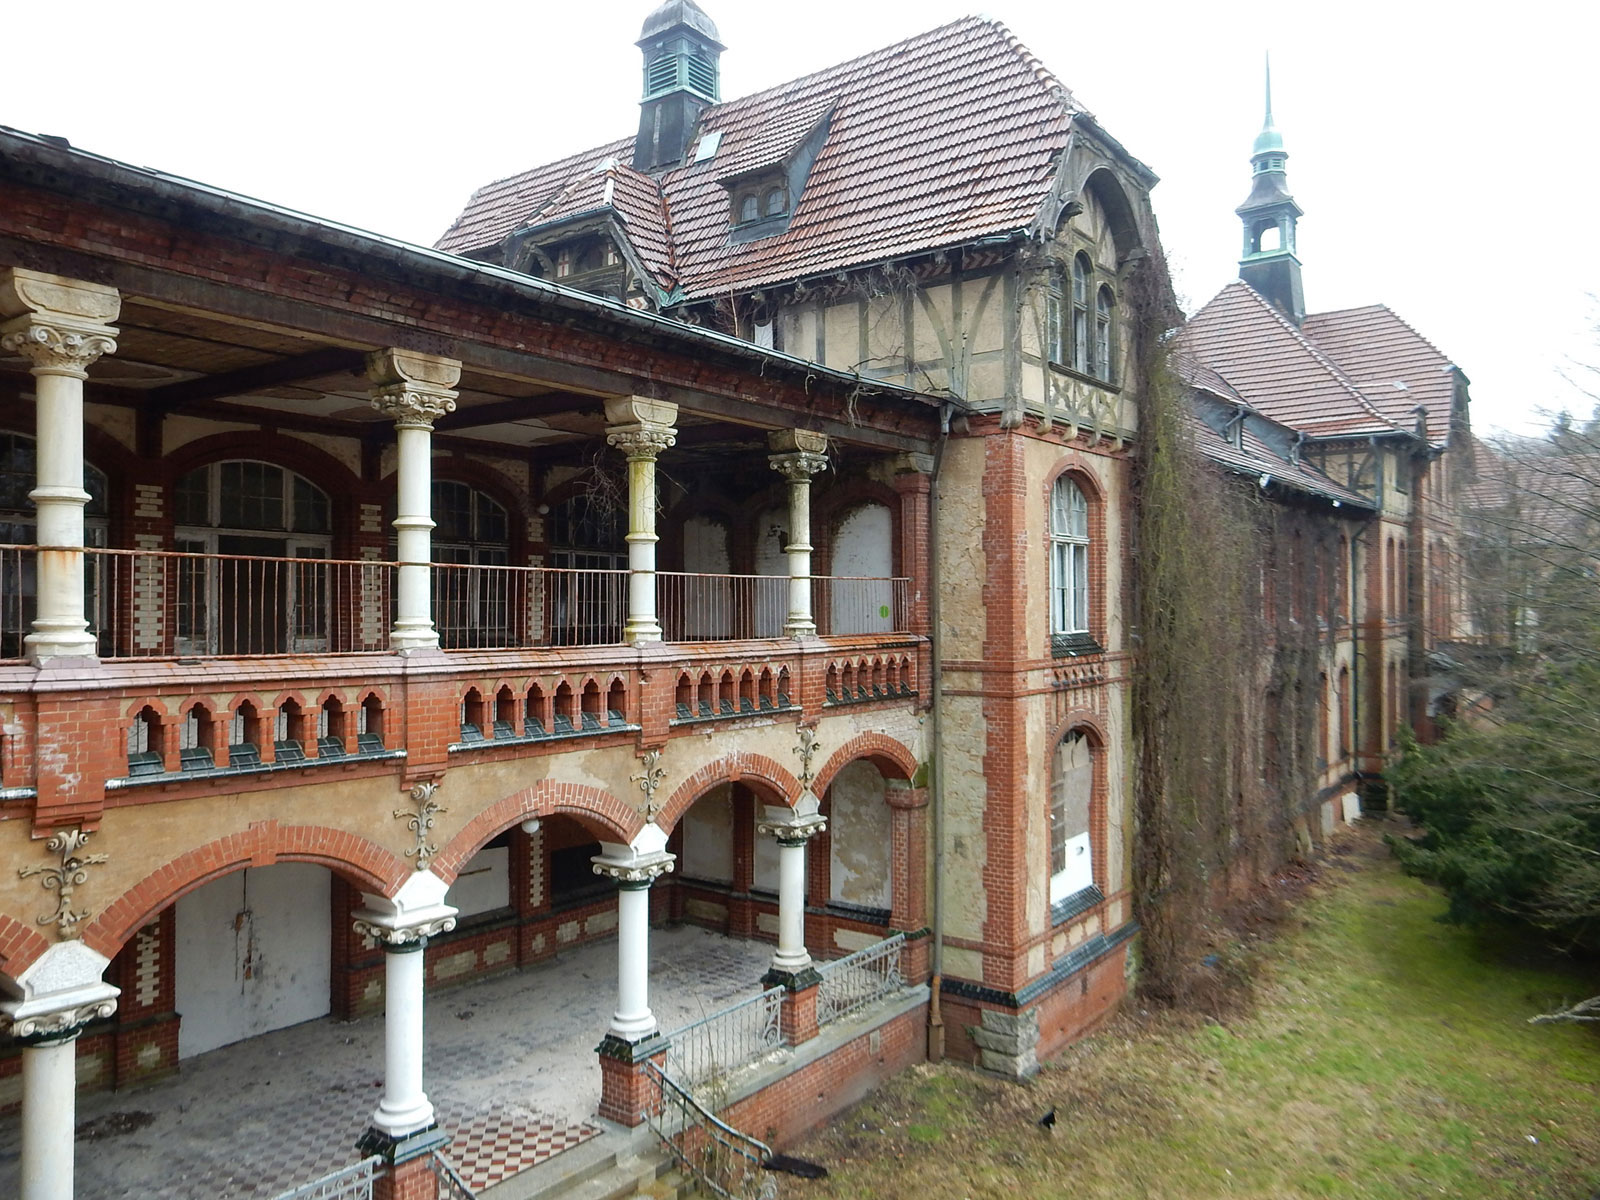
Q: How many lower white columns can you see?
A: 4